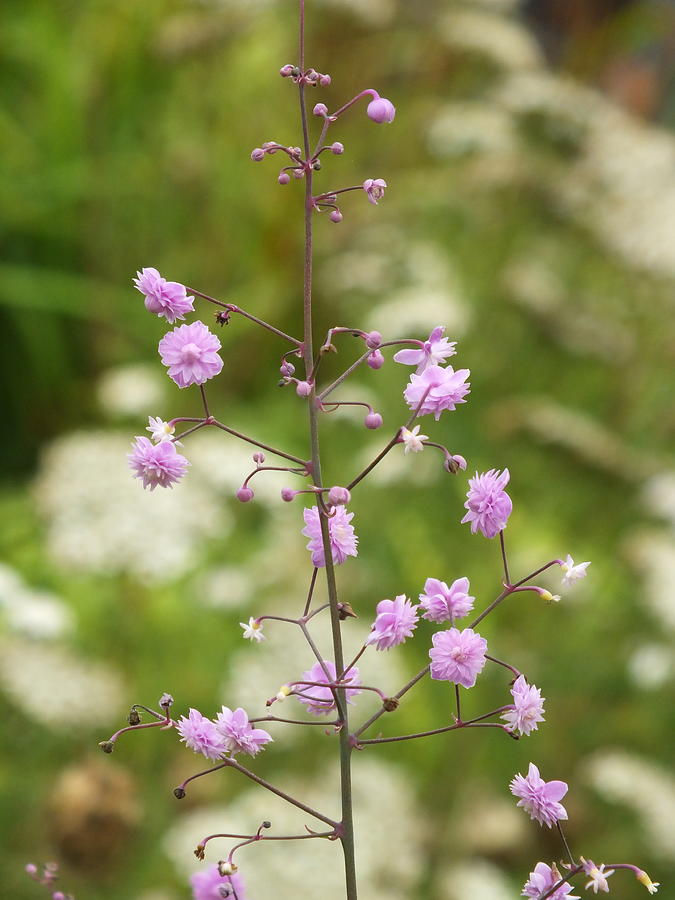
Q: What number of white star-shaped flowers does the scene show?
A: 5